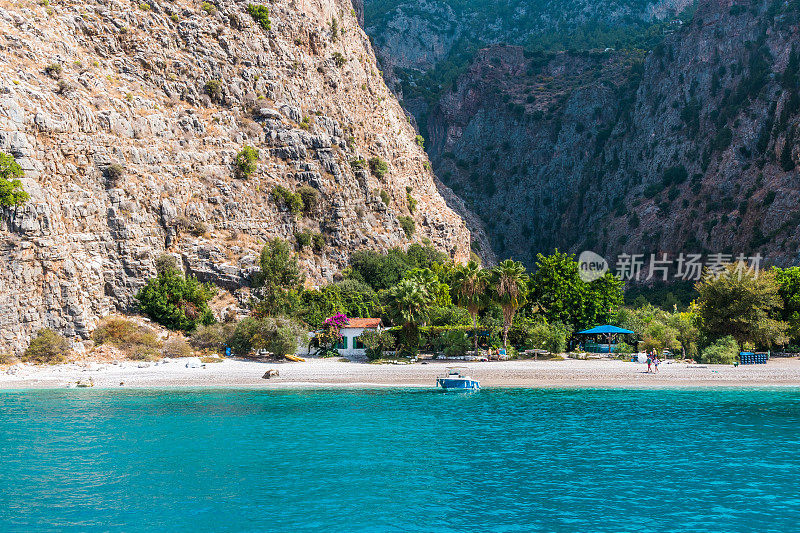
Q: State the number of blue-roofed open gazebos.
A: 1